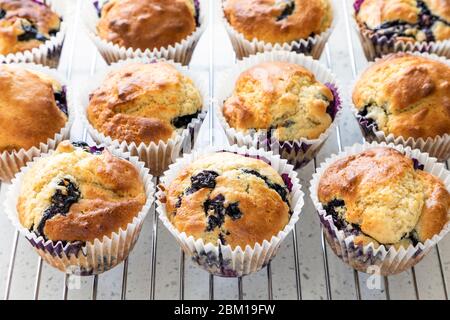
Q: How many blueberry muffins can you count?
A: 11